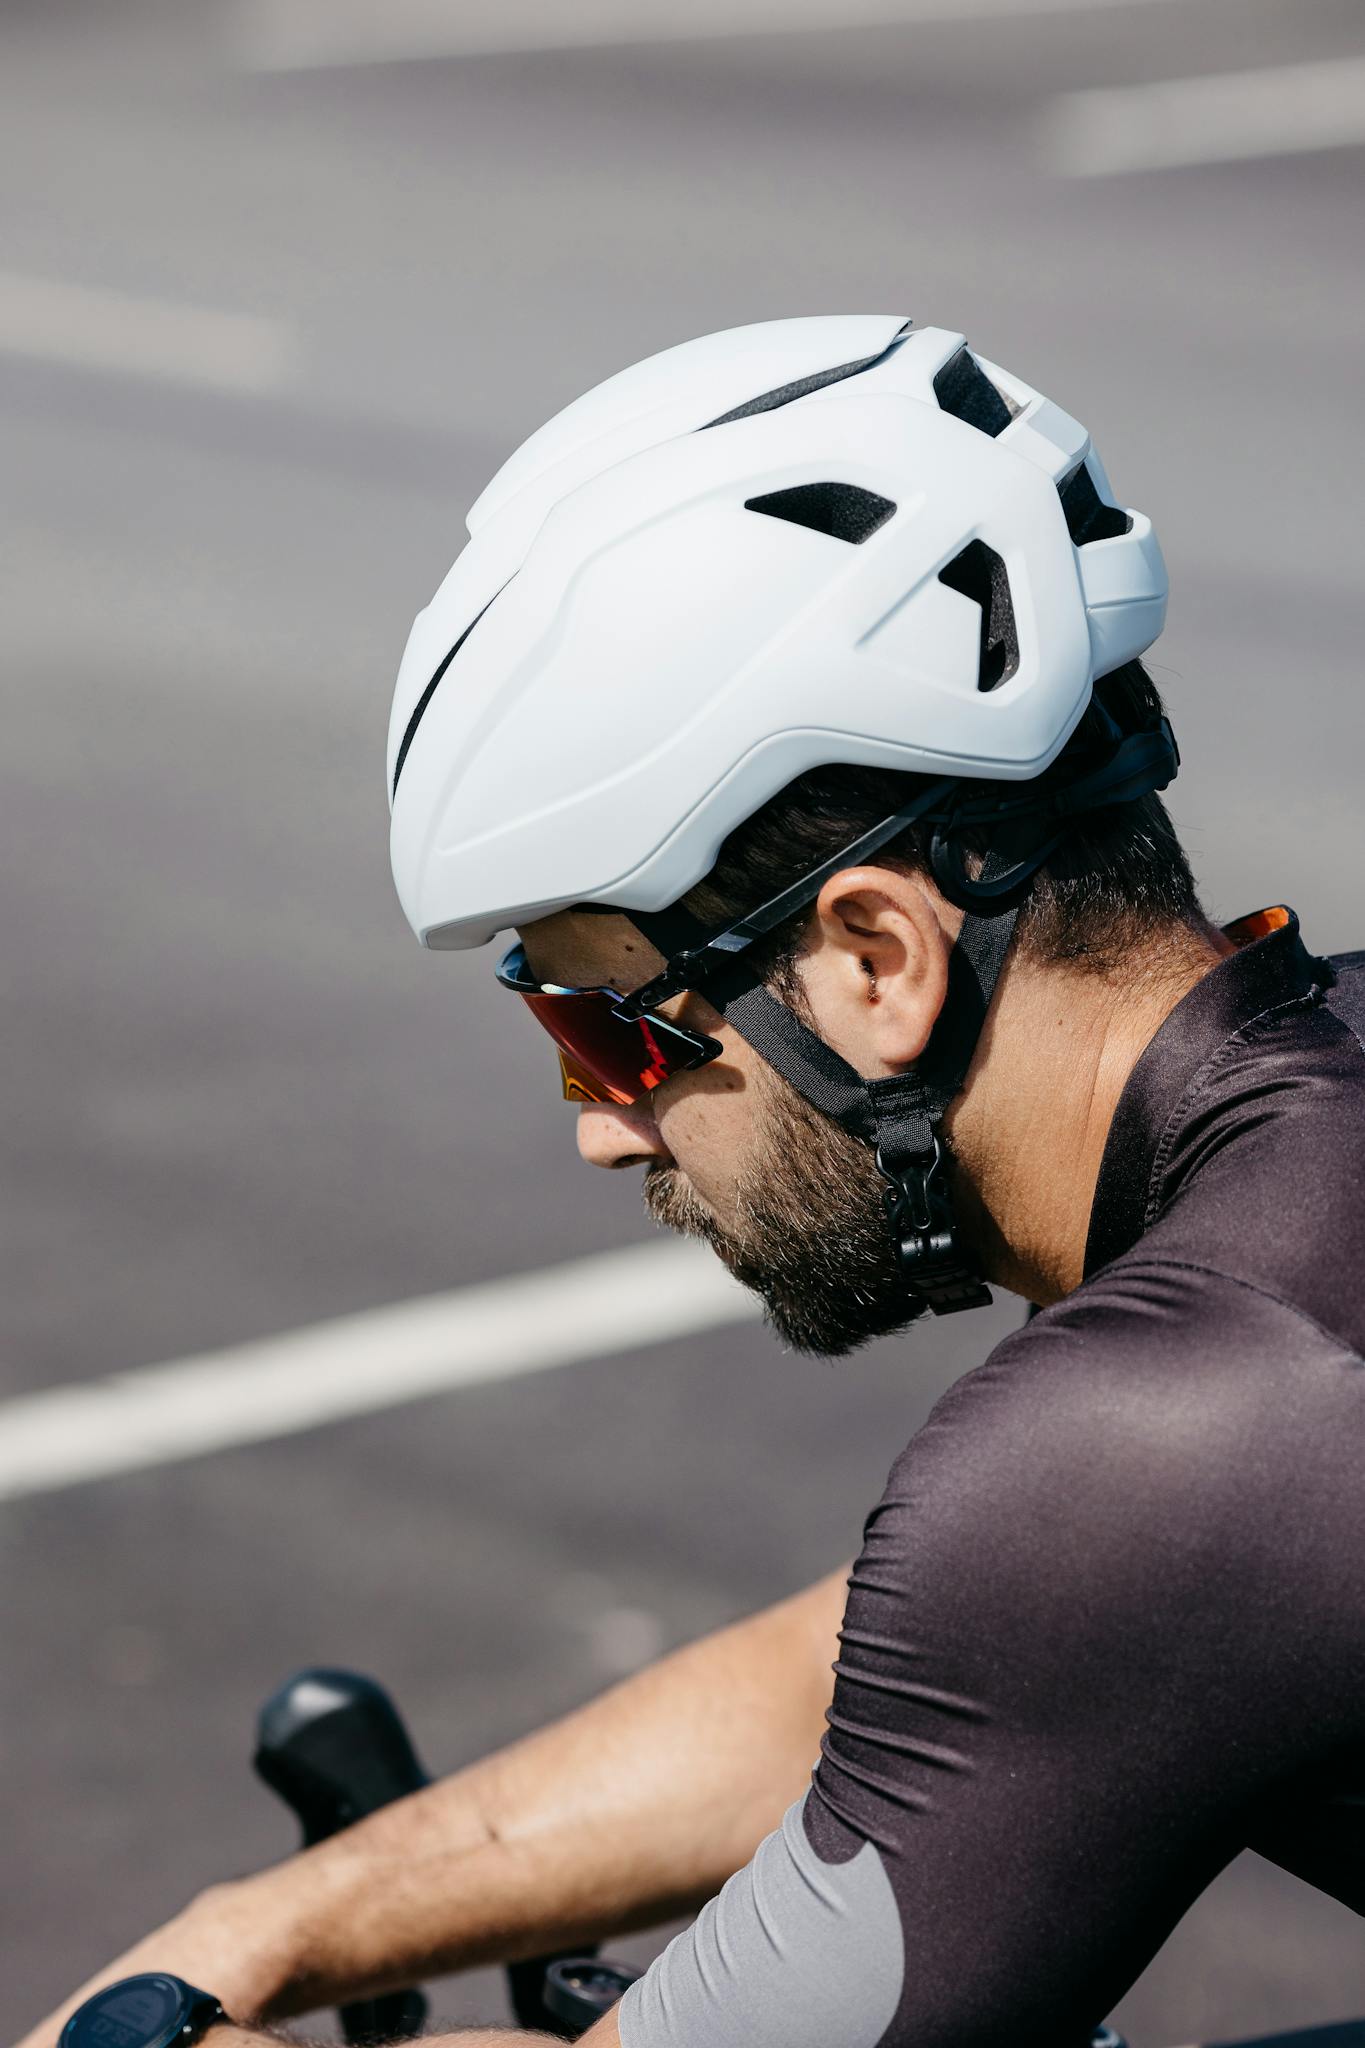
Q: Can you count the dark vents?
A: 6